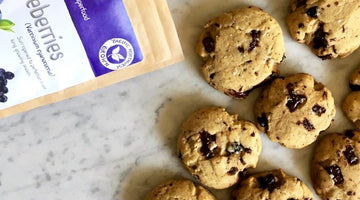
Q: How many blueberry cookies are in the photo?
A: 8